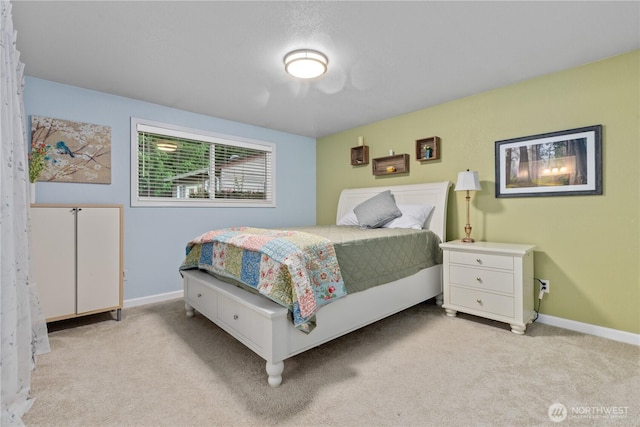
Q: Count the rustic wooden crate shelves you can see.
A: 3